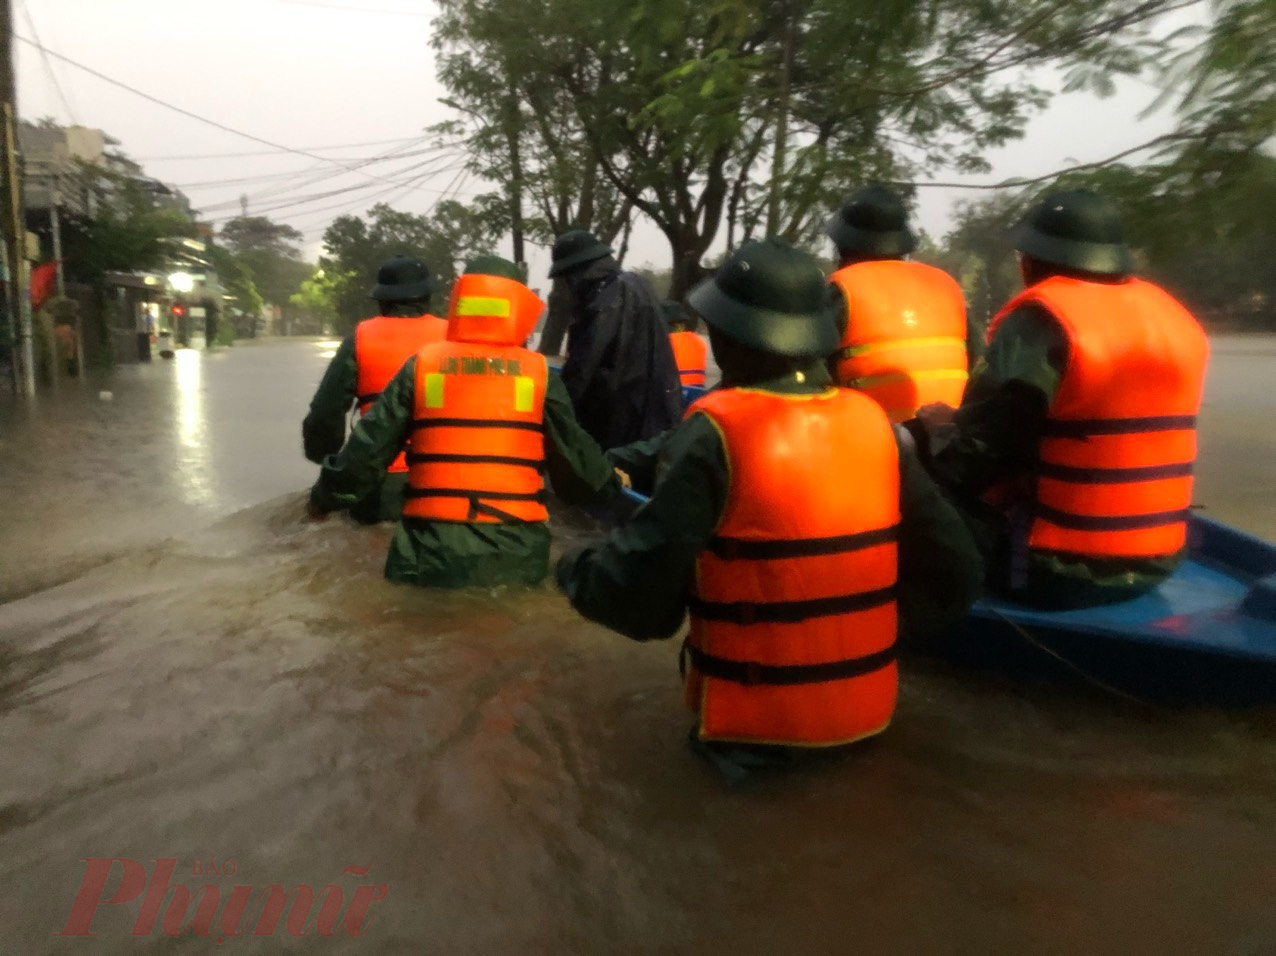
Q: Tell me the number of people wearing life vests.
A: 6